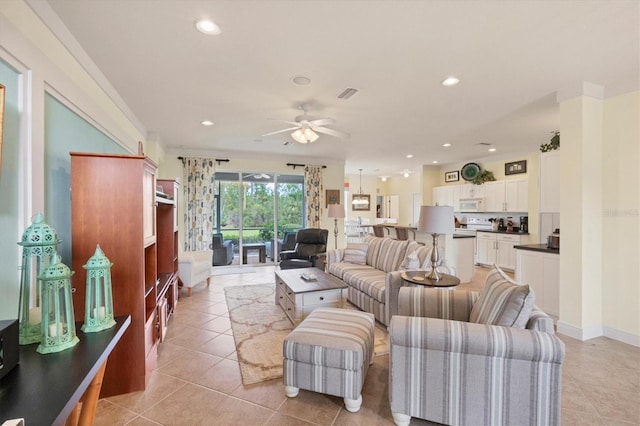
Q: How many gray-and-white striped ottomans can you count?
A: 1